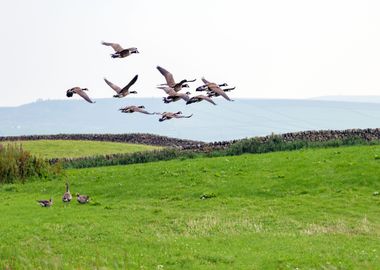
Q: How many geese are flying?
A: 10